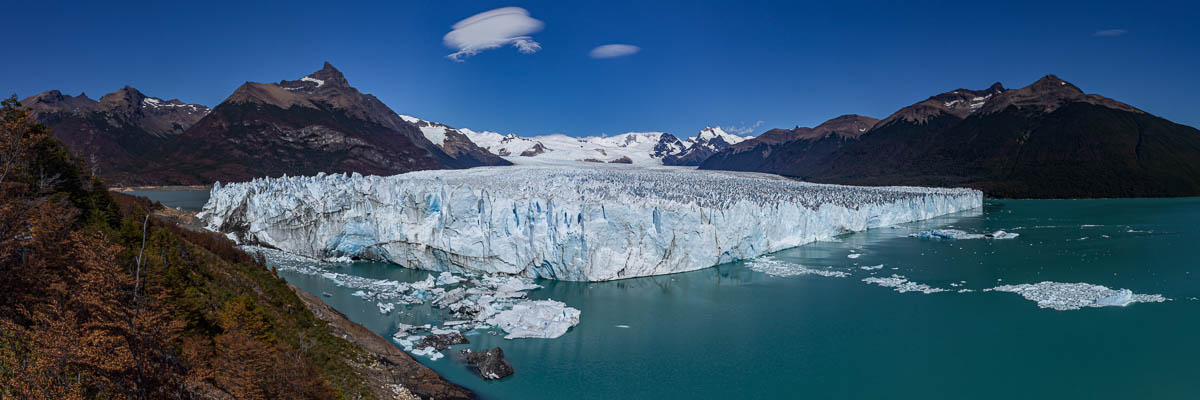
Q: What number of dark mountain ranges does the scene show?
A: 2